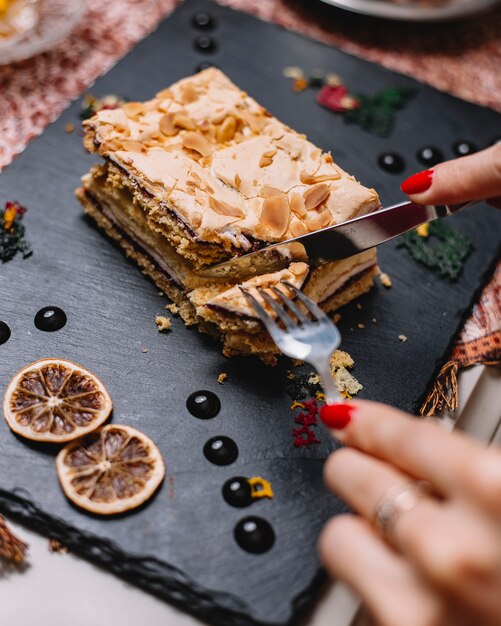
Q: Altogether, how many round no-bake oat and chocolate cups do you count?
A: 0